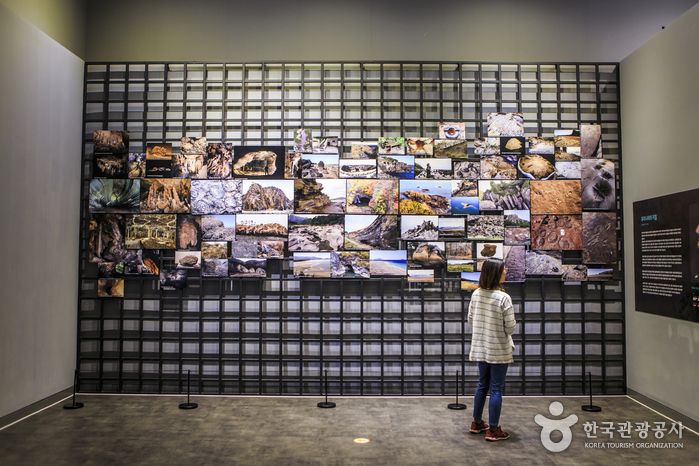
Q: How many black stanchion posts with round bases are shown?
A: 5